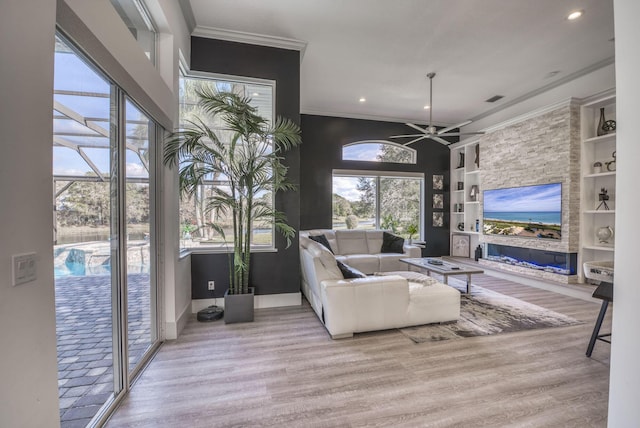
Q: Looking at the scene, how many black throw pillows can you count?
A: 3